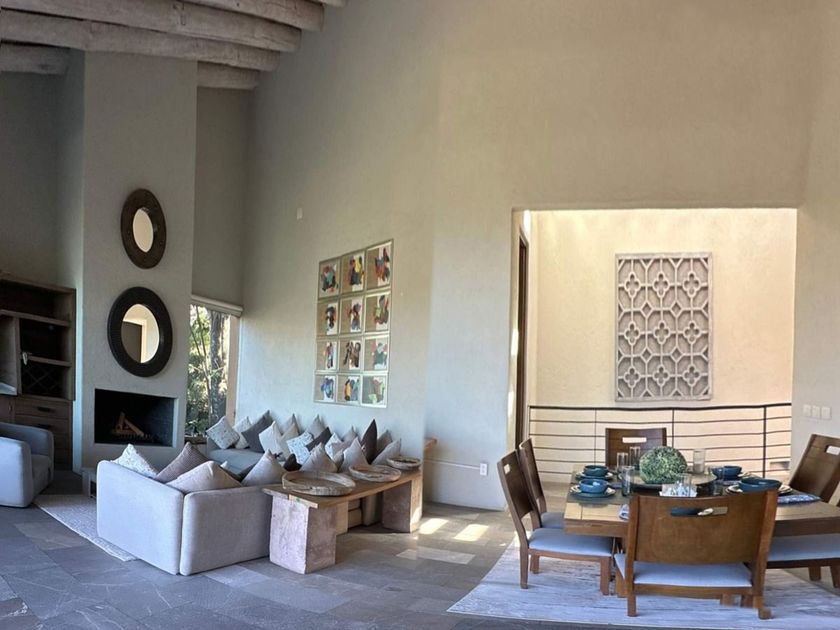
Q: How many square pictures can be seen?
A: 12